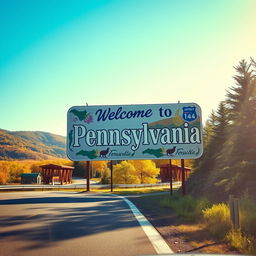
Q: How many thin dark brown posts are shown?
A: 4